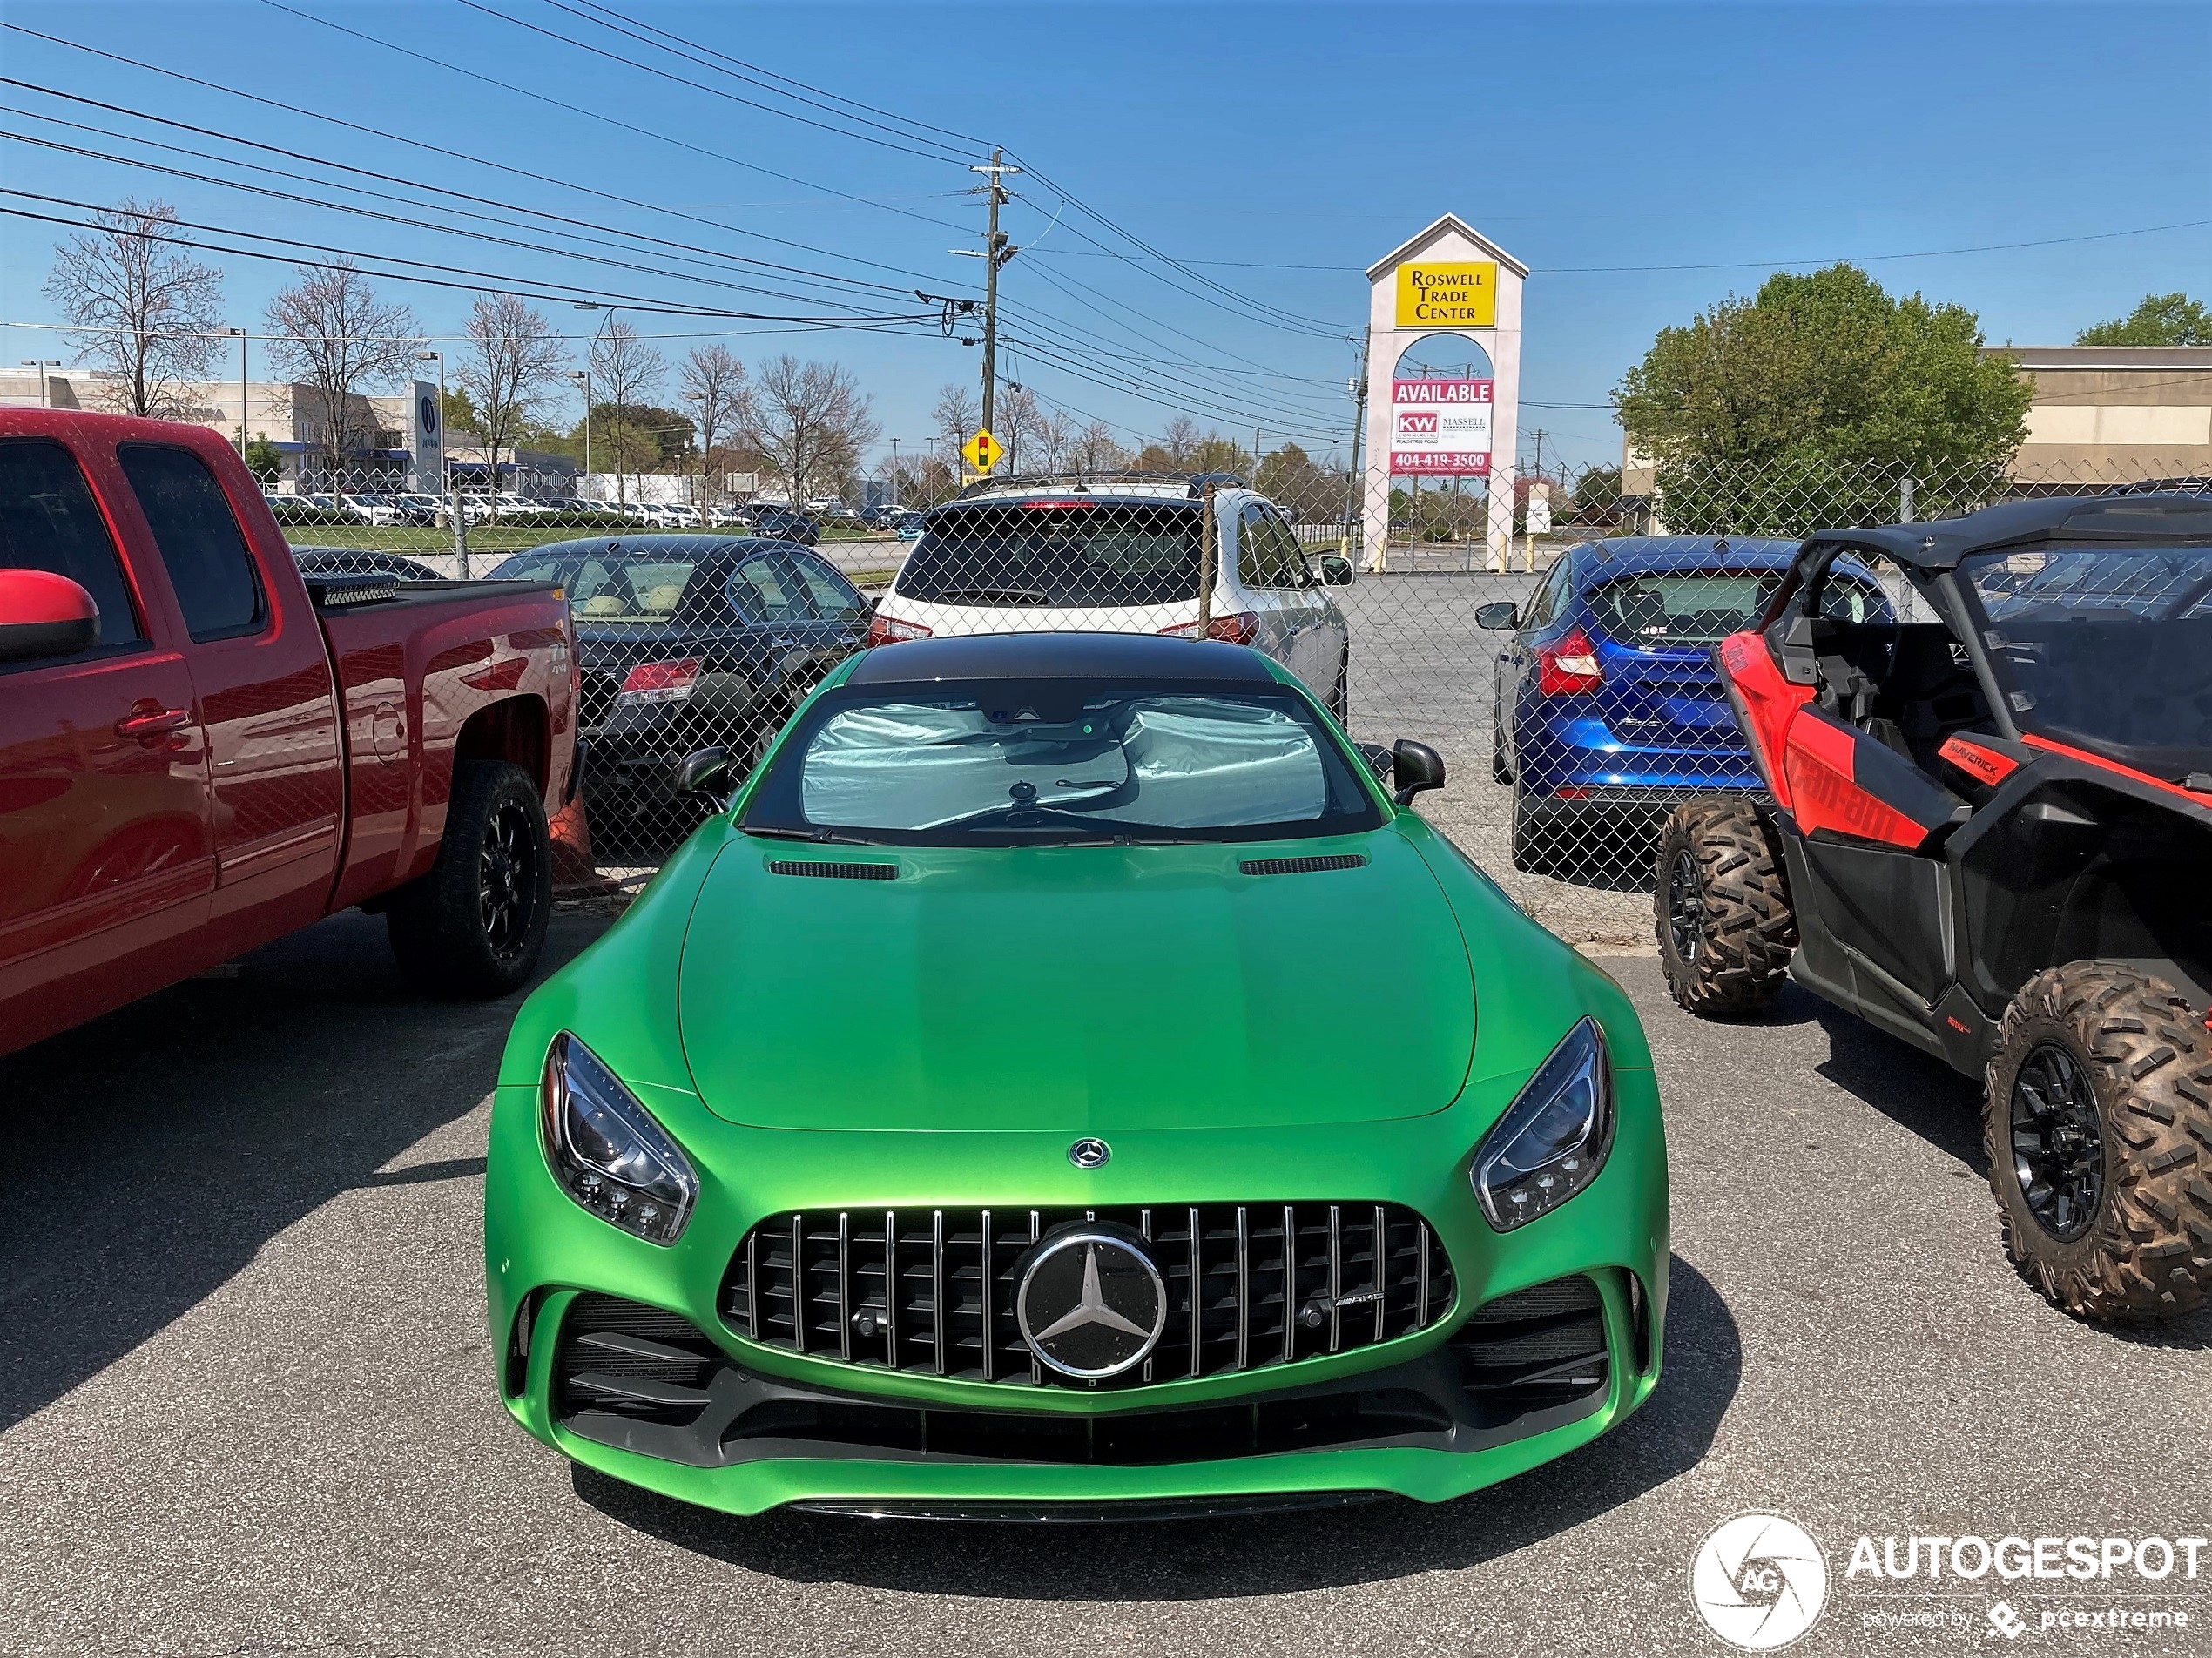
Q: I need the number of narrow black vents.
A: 2